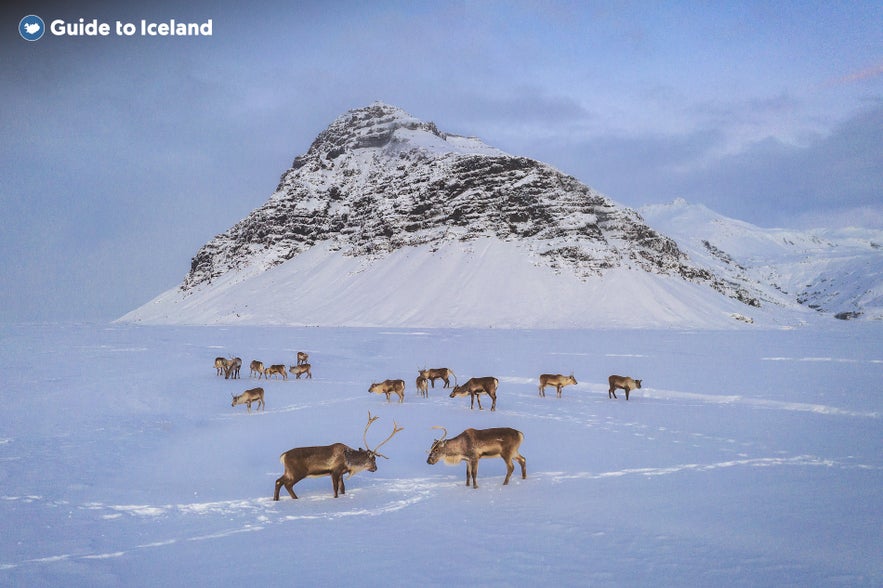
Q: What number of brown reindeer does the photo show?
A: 15